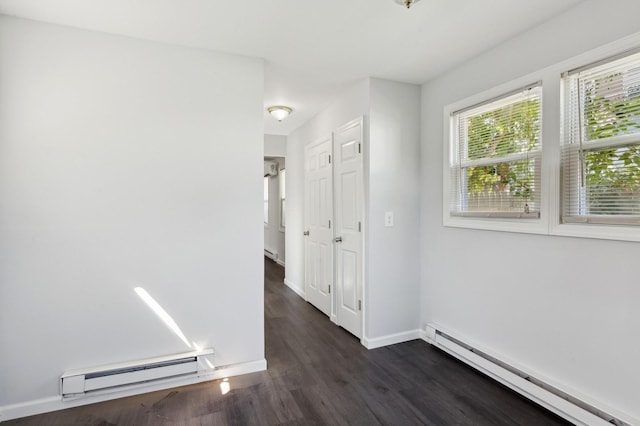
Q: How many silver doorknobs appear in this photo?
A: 2